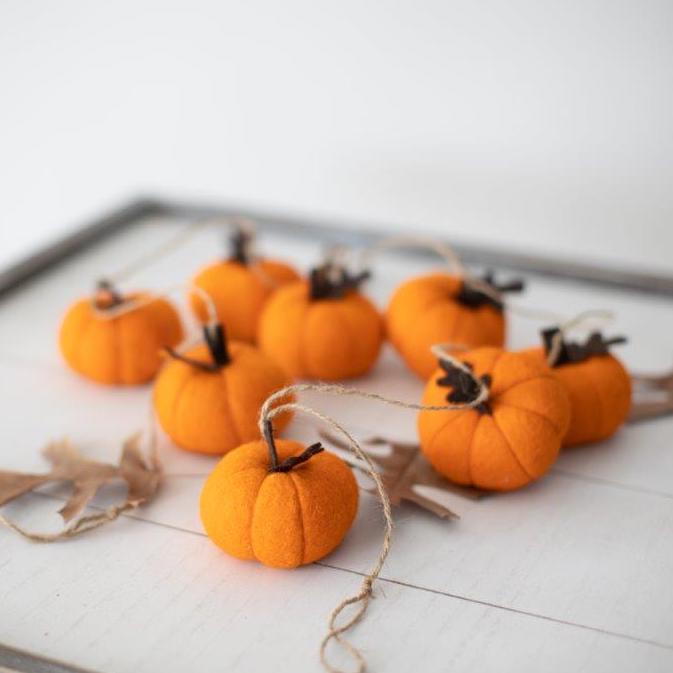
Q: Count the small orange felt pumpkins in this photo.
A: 8